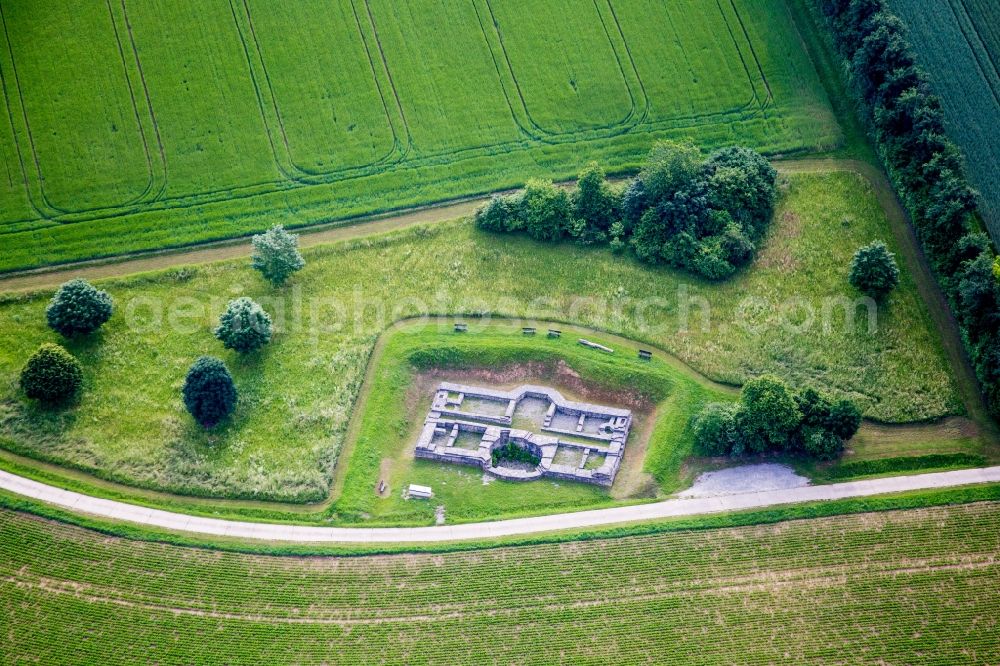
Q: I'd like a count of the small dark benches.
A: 4